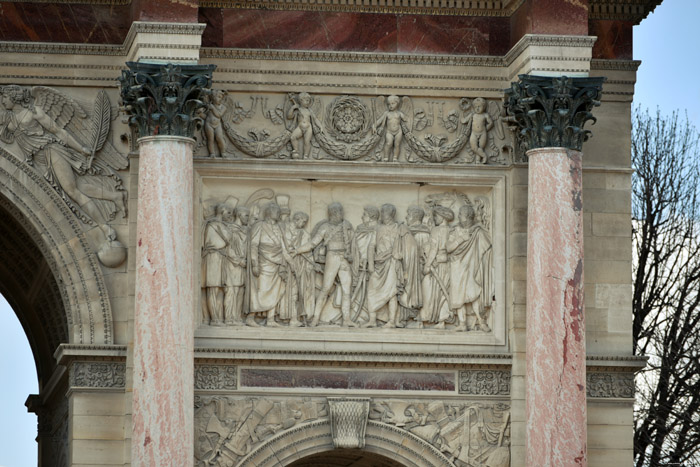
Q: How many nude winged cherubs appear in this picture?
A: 4